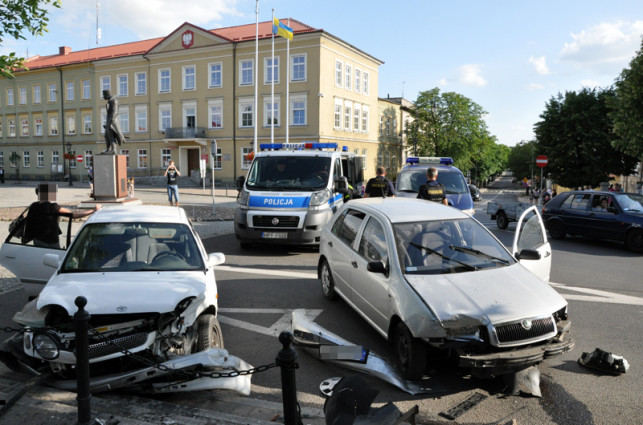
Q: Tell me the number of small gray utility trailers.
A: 1